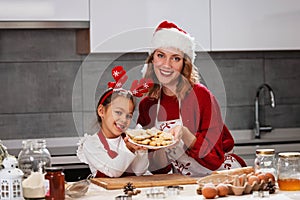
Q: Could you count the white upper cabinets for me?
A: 3